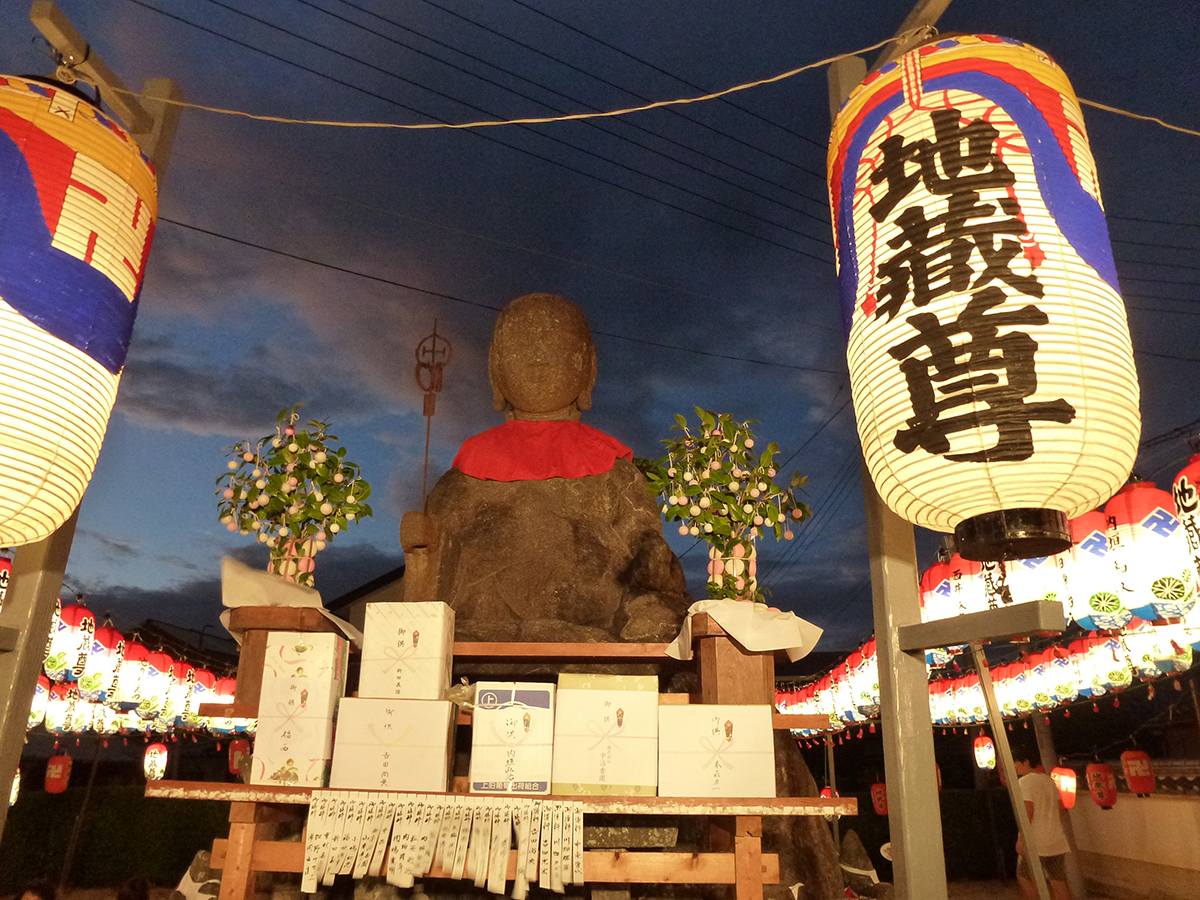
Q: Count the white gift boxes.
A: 6